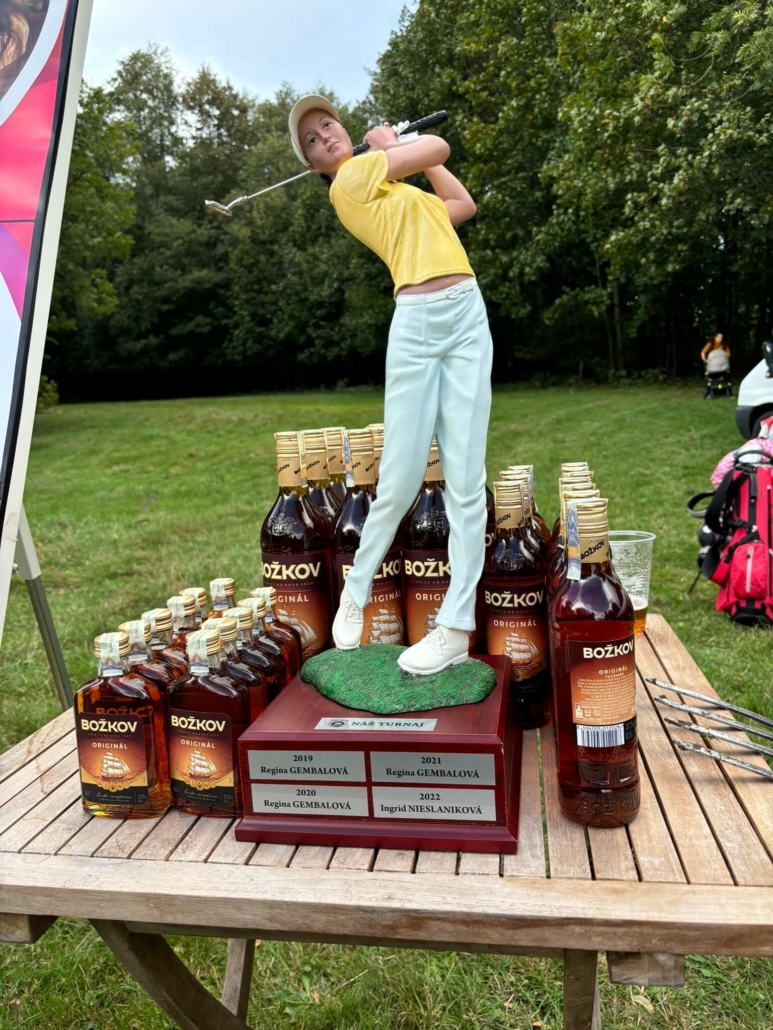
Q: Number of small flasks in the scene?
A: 11